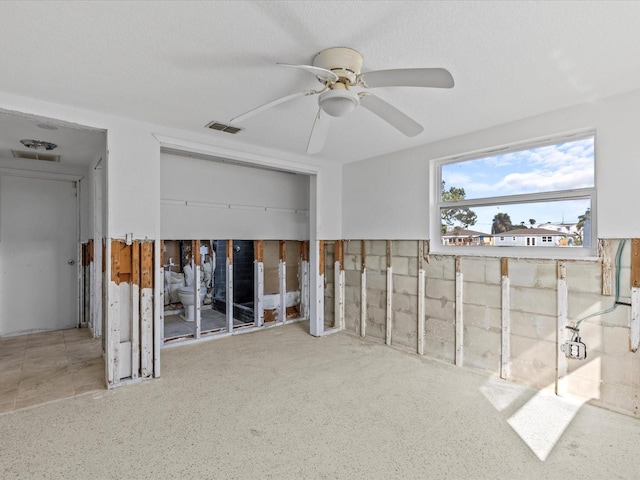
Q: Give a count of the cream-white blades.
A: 5